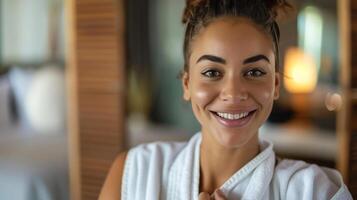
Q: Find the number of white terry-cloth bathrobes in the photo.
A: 1